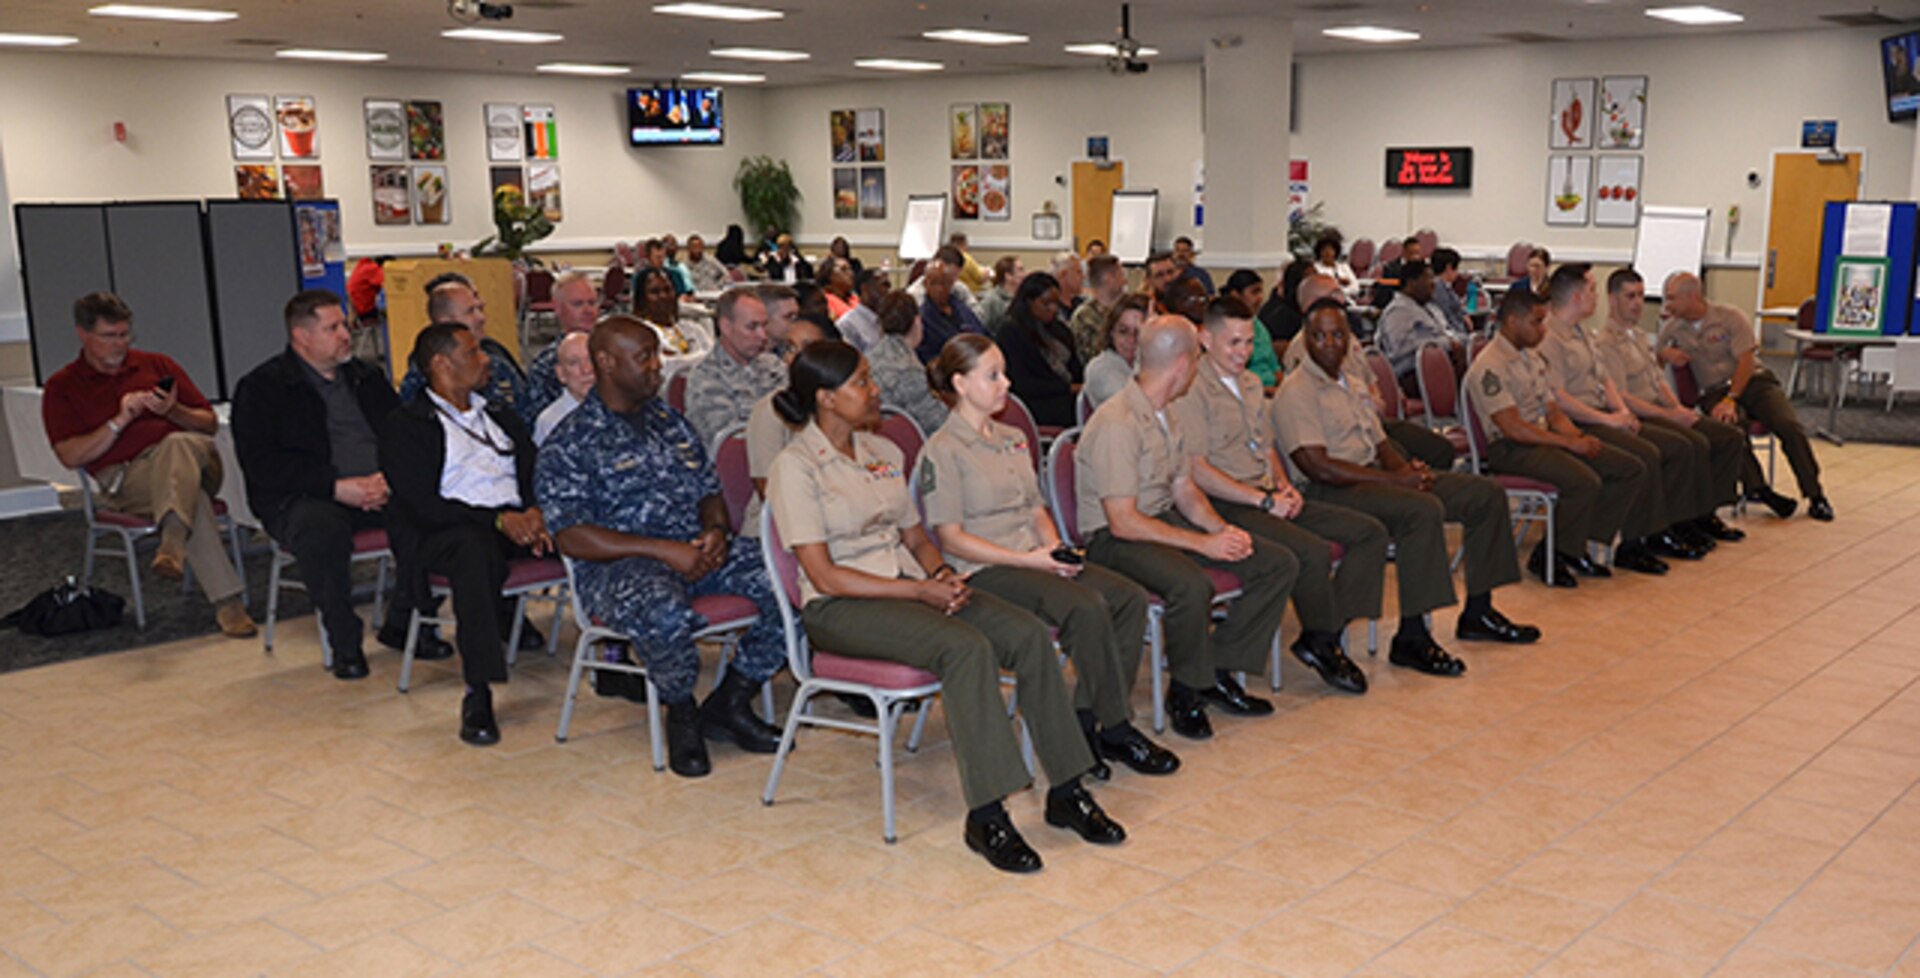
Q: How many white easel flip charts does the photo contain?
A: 3